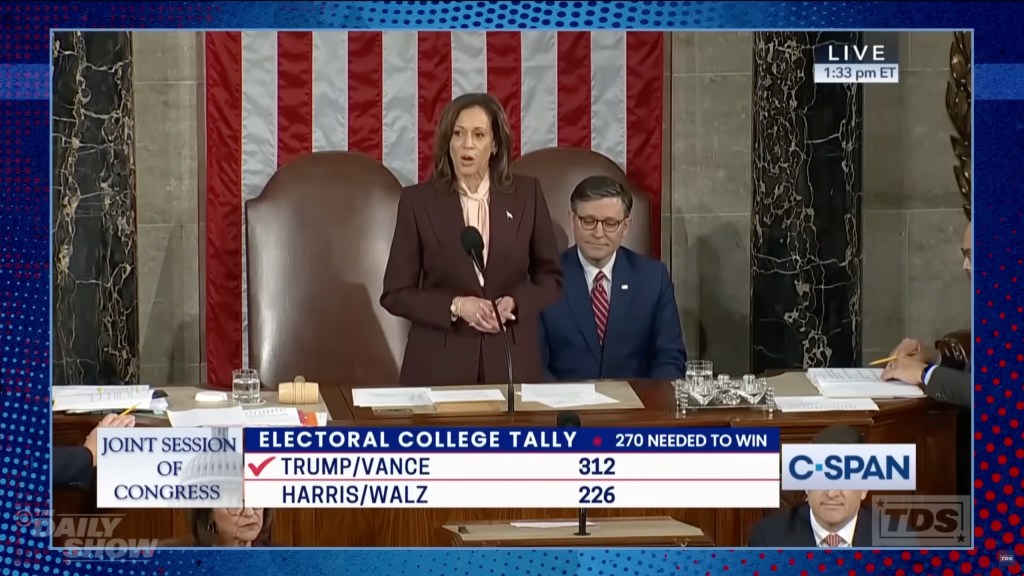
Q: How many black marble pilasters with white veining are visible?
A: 2